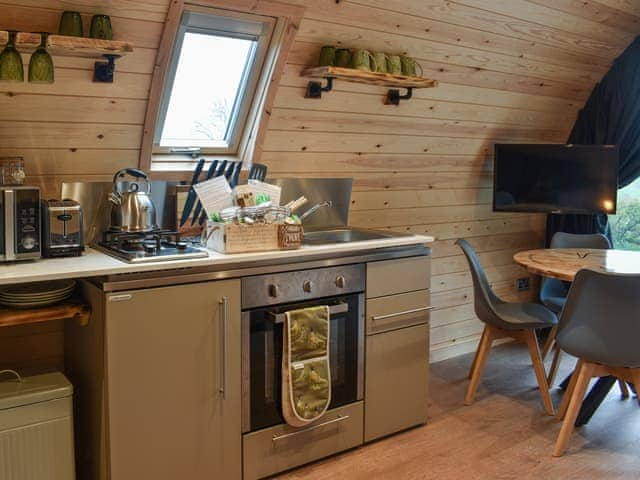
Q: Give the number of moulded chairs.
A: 3